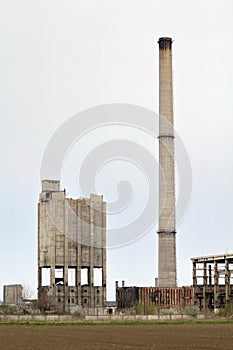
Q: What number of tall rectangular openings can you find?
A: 5